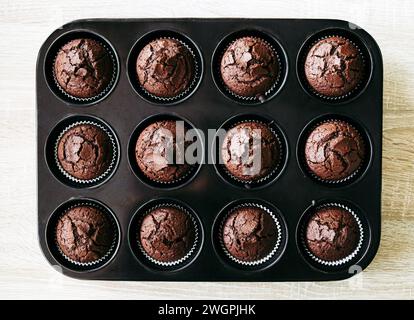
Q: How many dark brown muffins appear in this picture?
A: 12